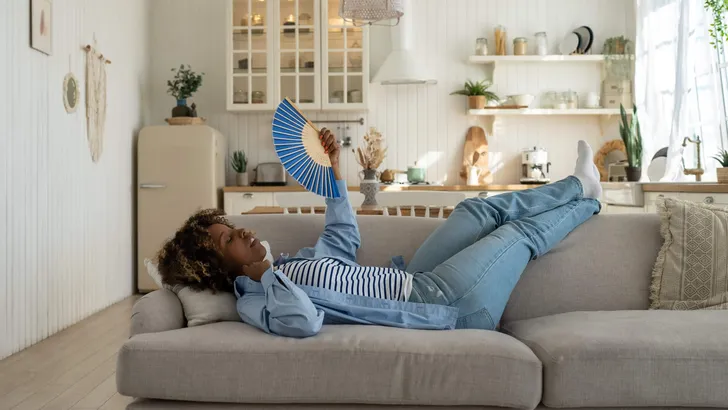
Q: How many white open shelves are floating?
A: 2